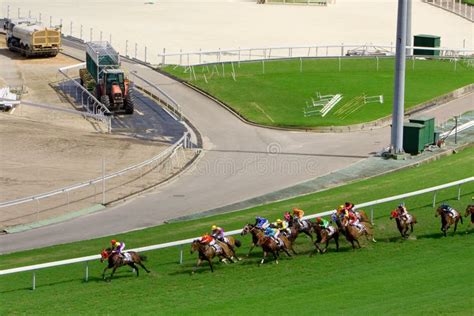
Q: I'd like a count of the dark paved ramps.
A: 1